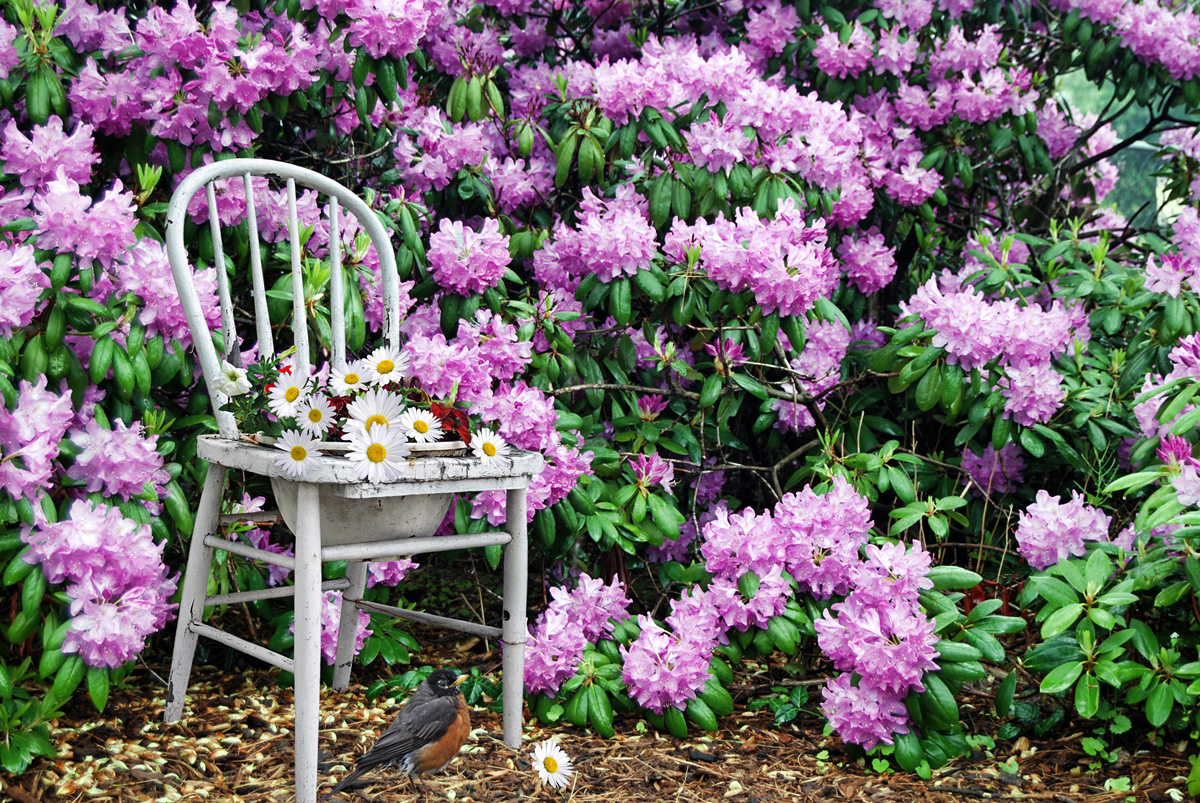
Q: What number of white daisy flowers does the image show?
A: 10